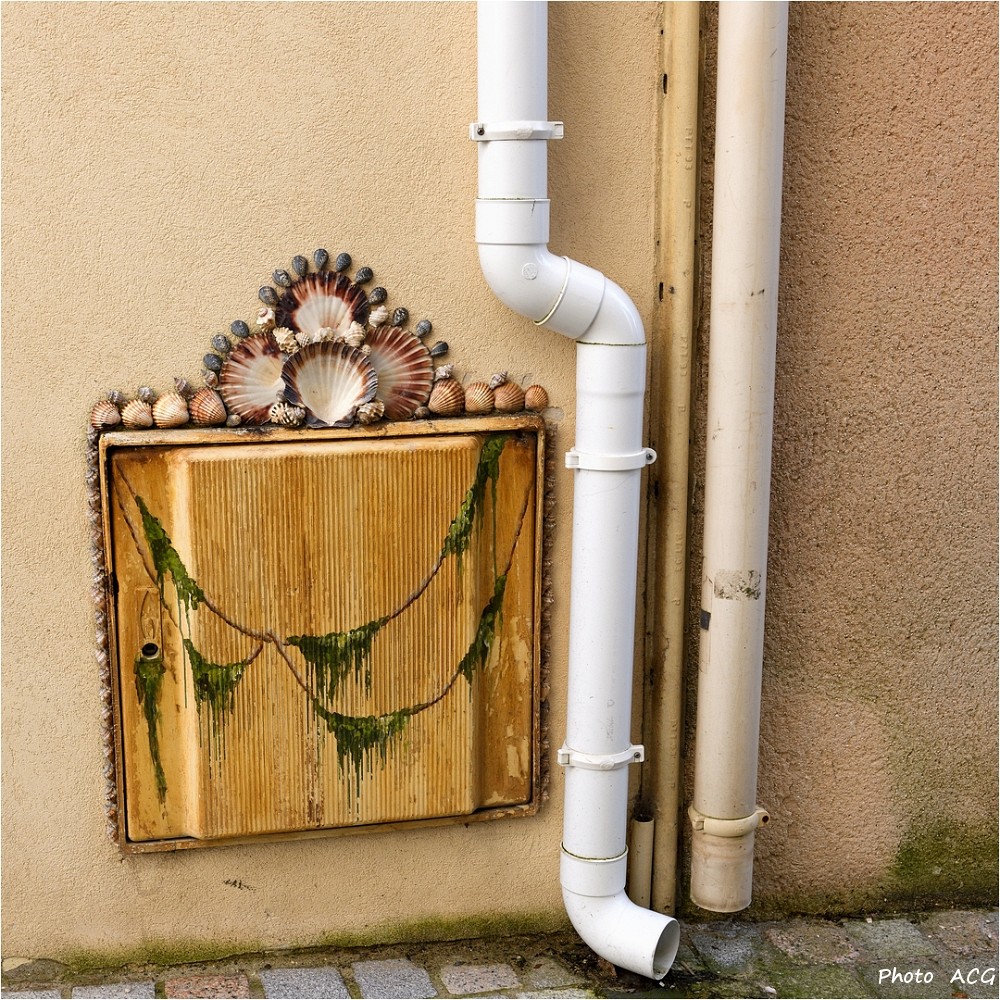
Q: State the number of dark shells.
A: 13